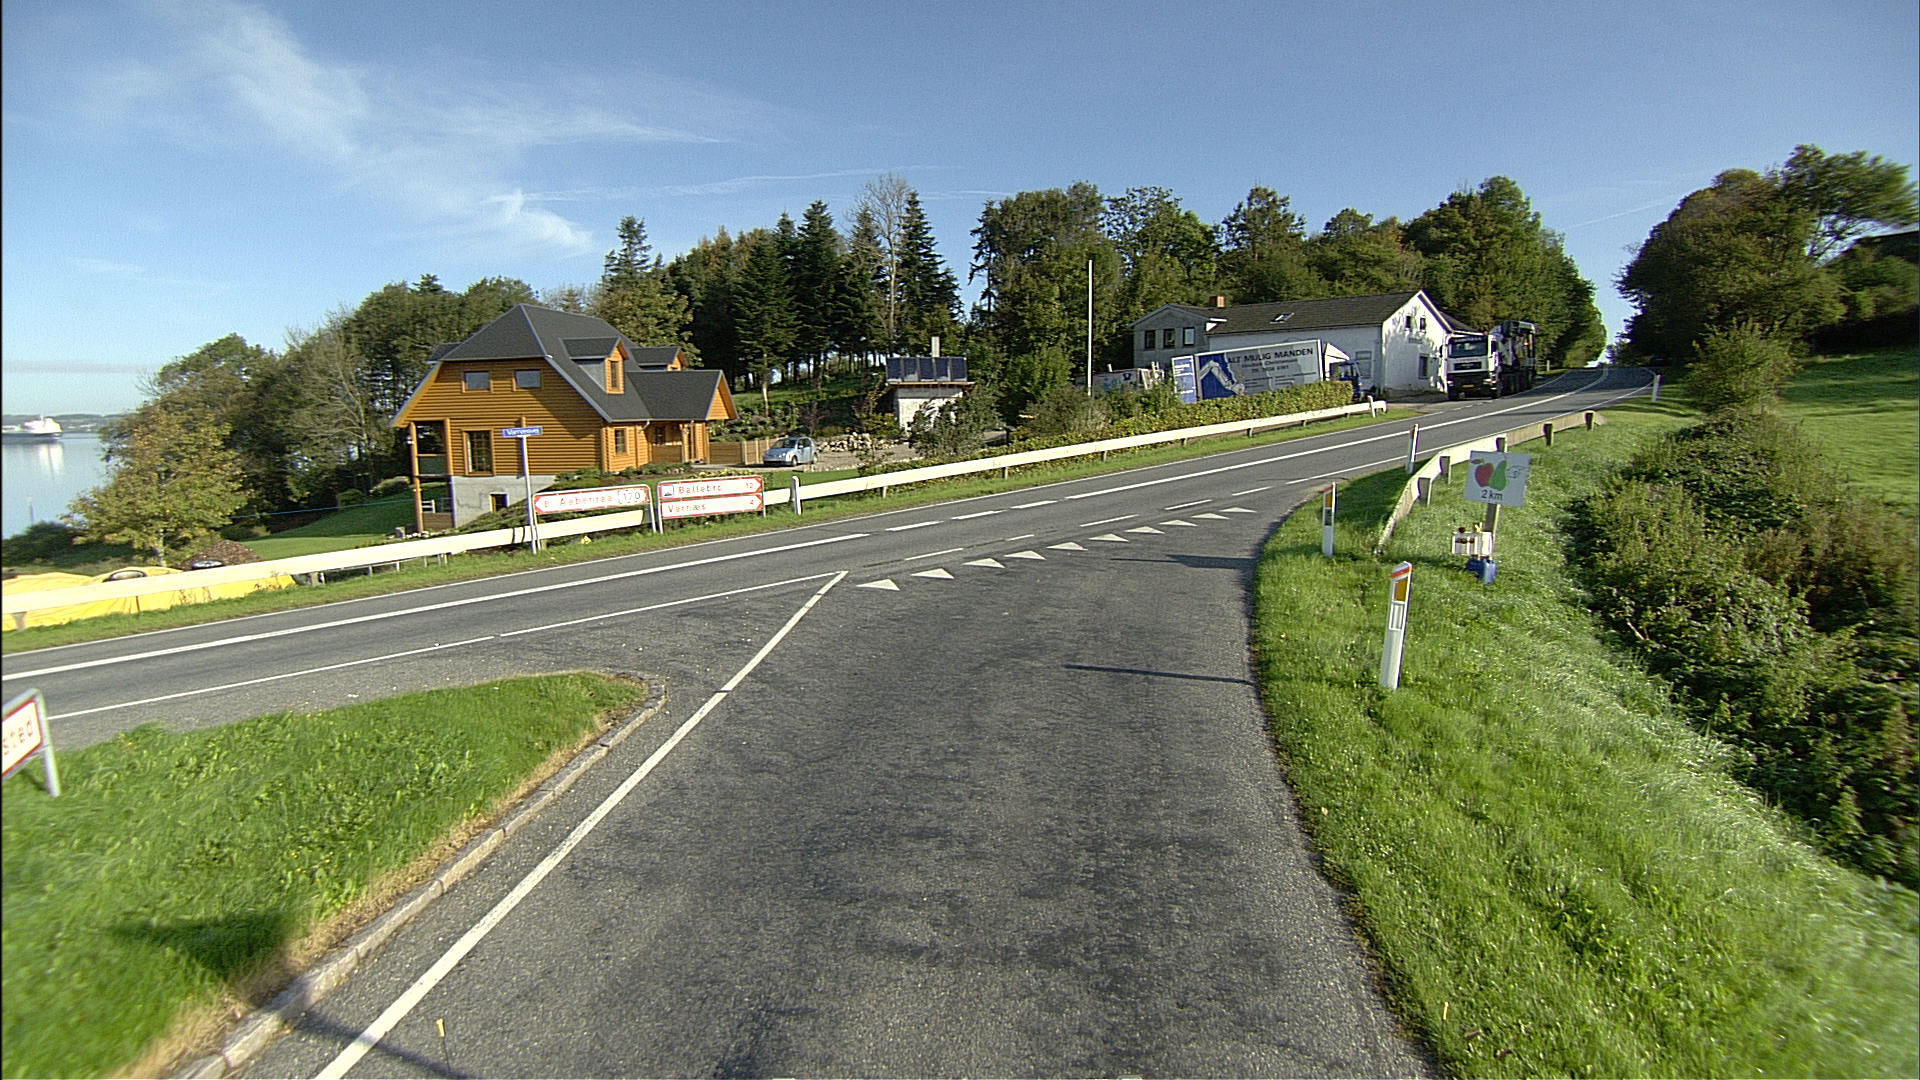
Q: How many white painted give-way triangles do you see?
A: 10